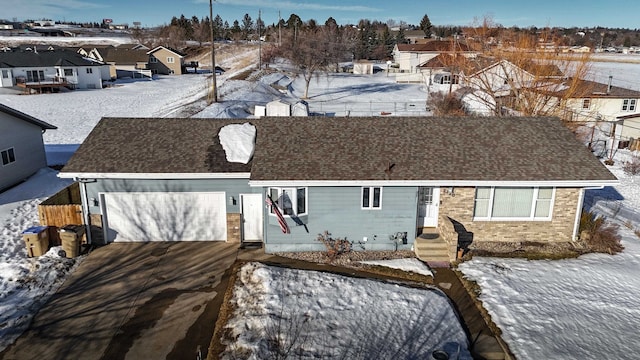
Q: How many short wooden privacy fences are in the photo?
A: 1